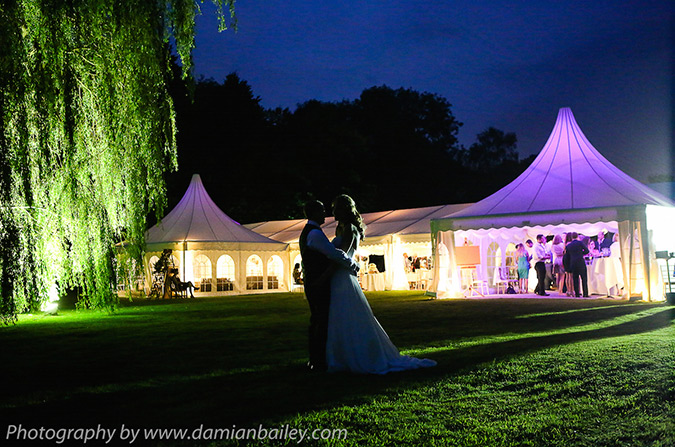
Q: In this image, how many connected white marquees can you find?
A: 3